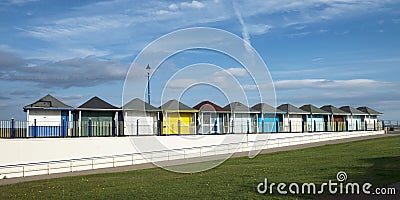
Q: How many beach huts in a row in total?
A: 12